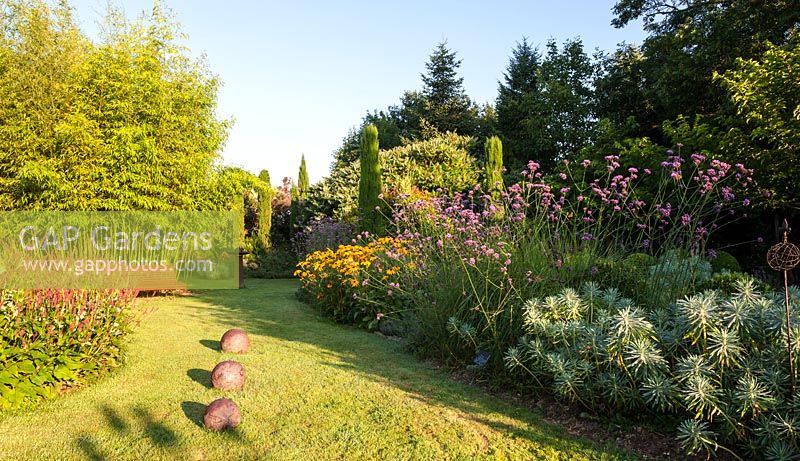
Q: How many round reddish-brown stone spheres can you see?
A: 3